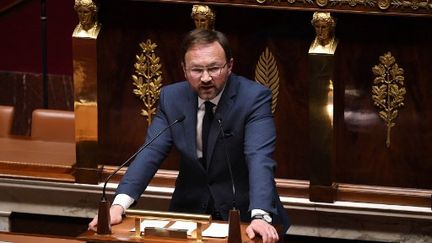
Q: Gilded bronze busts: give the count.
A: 3